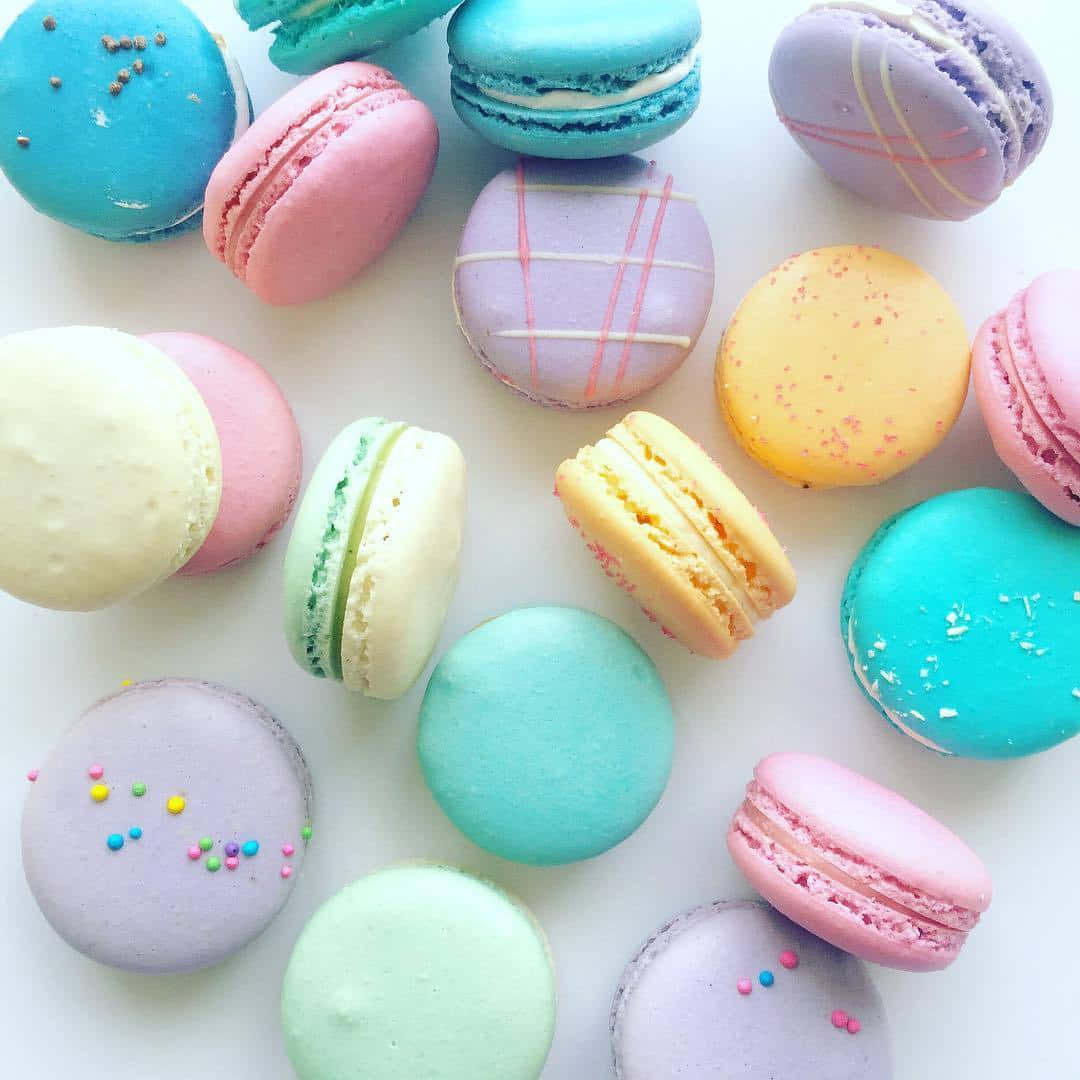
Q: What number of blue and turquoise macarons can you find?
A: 5